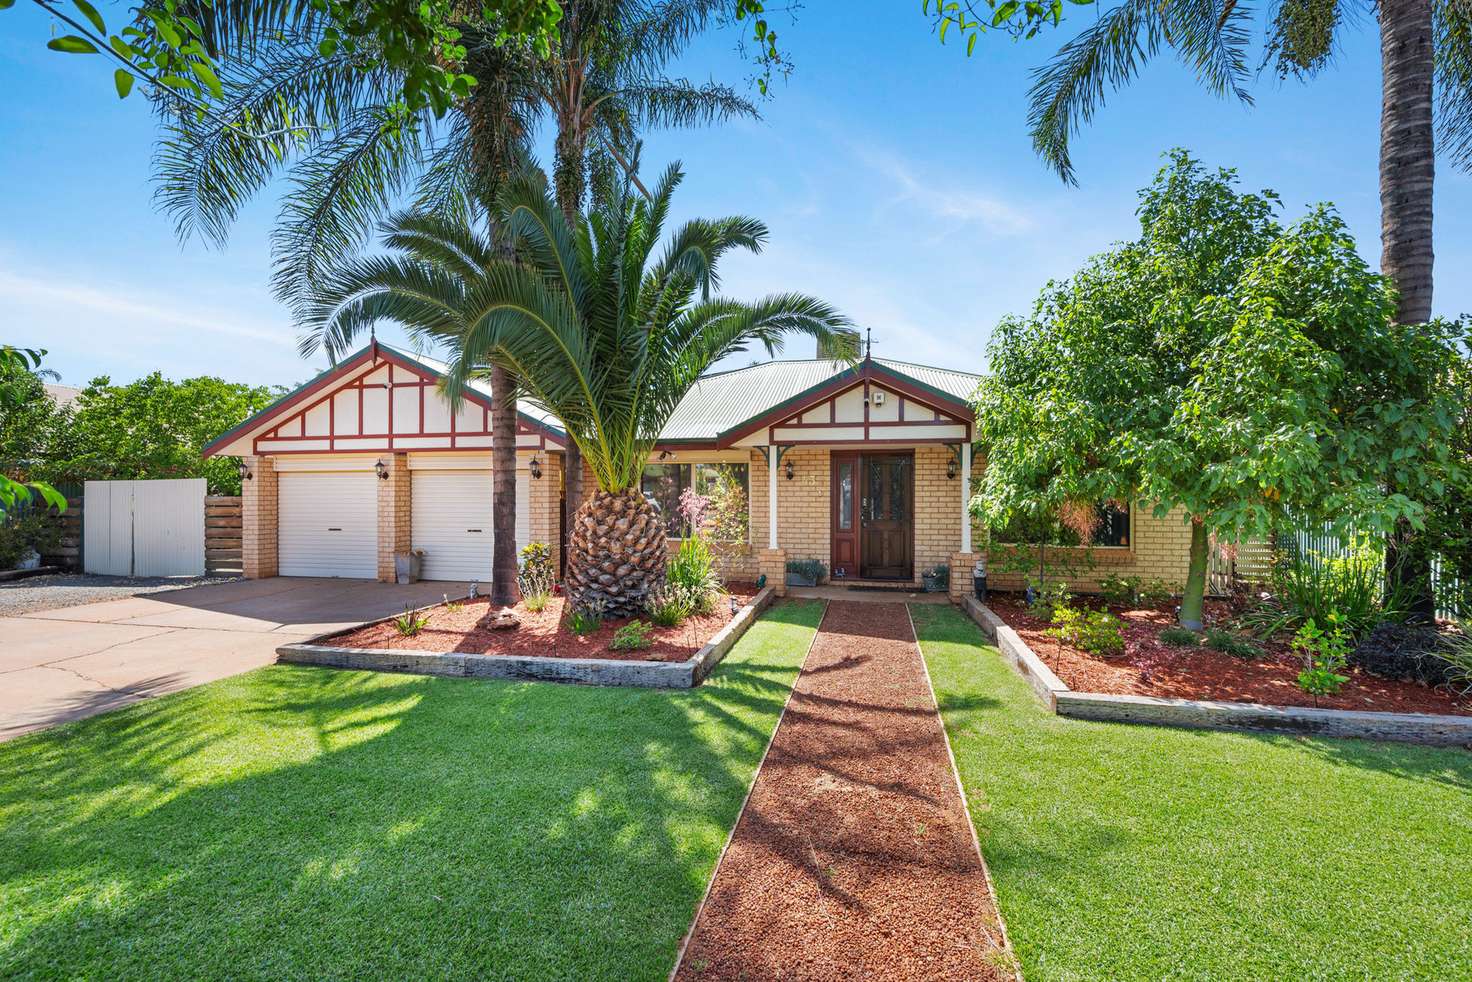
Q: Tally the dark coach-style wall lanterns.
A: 5